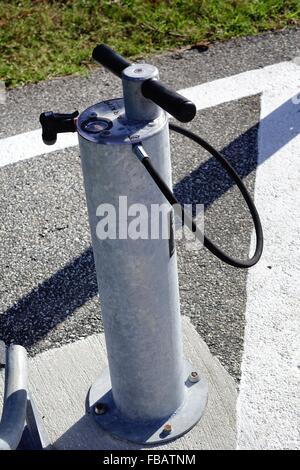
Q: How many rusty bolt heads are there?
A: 3